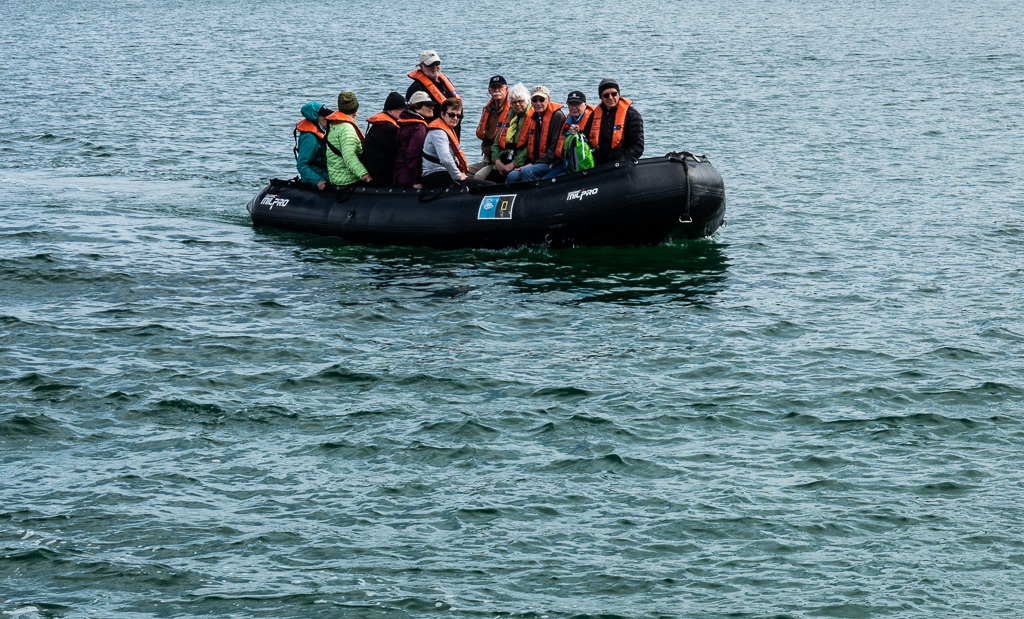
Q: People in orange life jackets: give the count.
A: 11